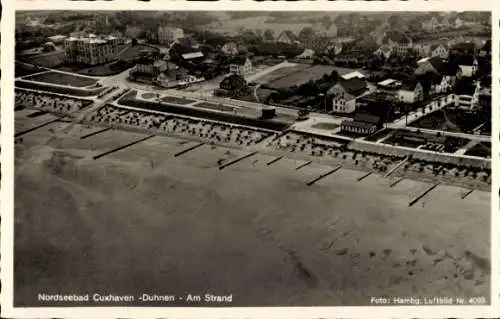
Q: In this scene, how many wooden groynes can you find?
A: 13